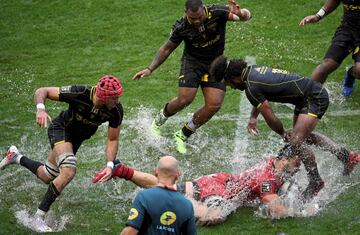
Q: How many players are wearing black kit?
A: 4